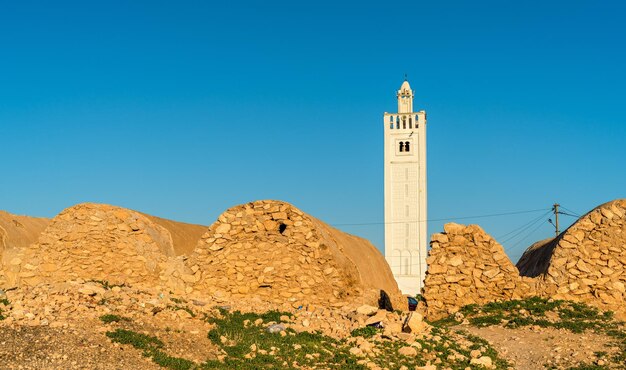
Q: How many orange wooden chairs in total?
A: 0